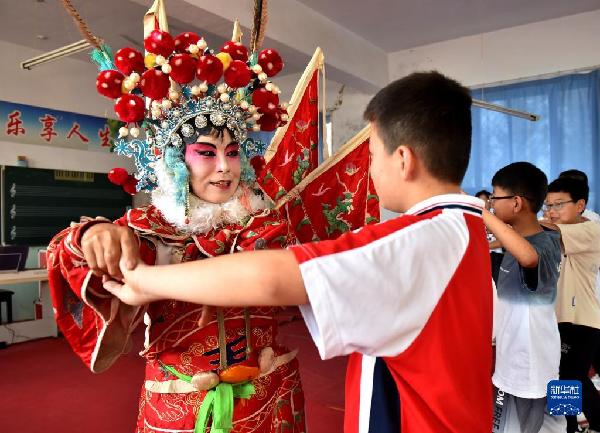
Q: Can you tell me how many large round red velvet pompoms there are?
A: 13